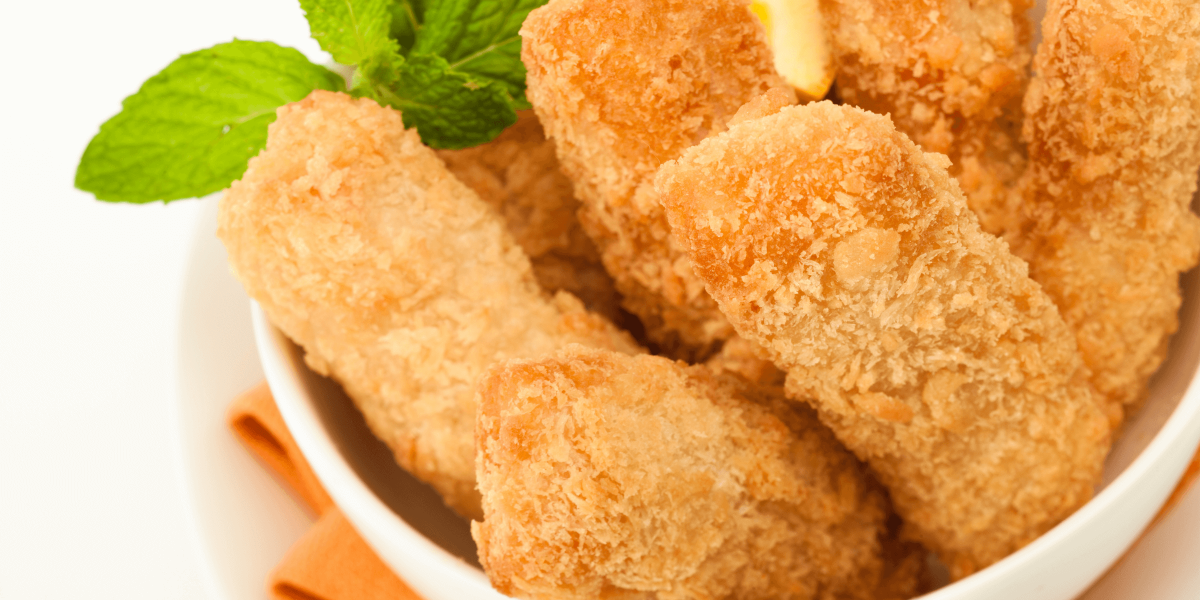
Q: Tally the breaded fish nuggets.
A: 7